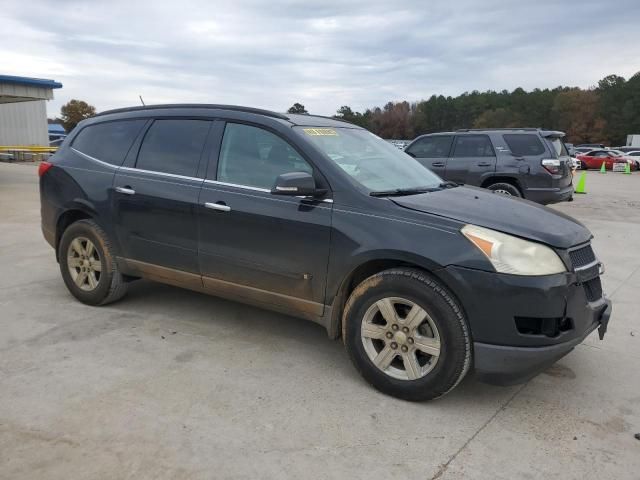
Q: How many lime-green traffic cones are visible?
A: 3